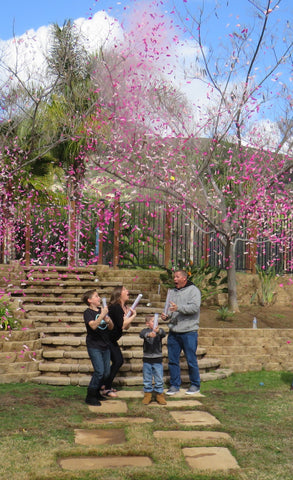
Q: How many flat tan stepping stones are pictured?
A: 10